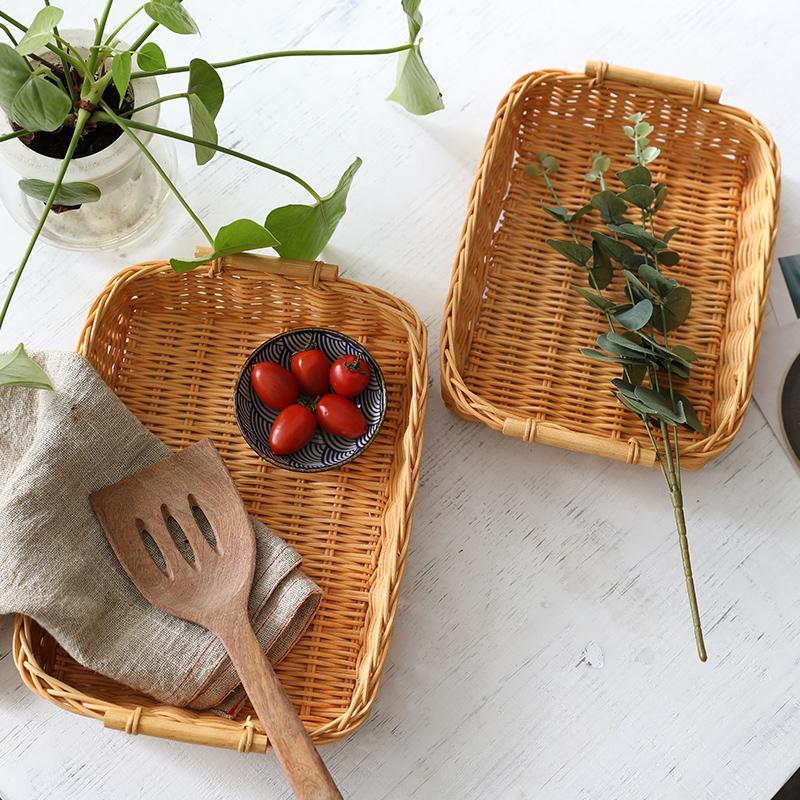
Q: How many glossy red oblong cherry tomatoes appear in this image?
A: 5